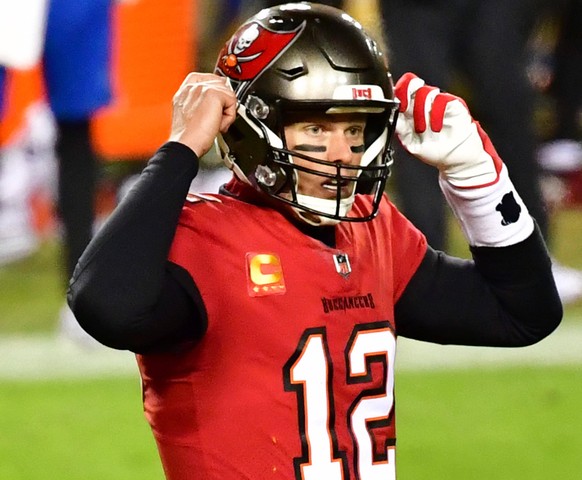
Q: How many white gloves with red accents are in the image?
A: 1